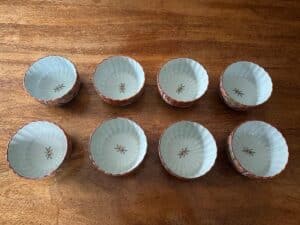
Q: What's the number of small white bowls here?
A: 8